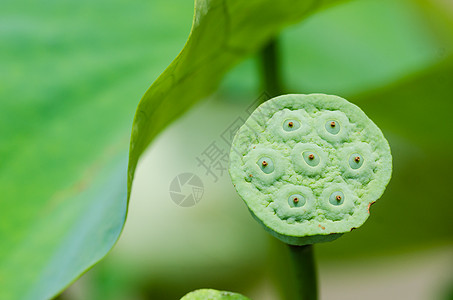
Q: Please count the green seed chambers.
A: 7